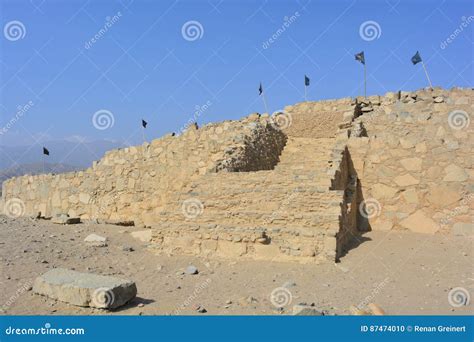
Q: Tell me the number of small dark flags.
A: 6